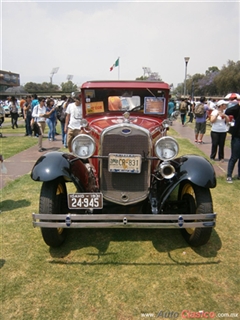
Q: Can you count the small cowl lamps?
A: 2